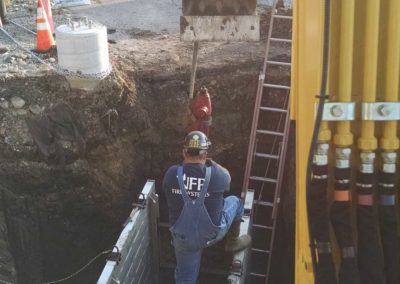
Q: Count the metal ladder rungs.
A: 12